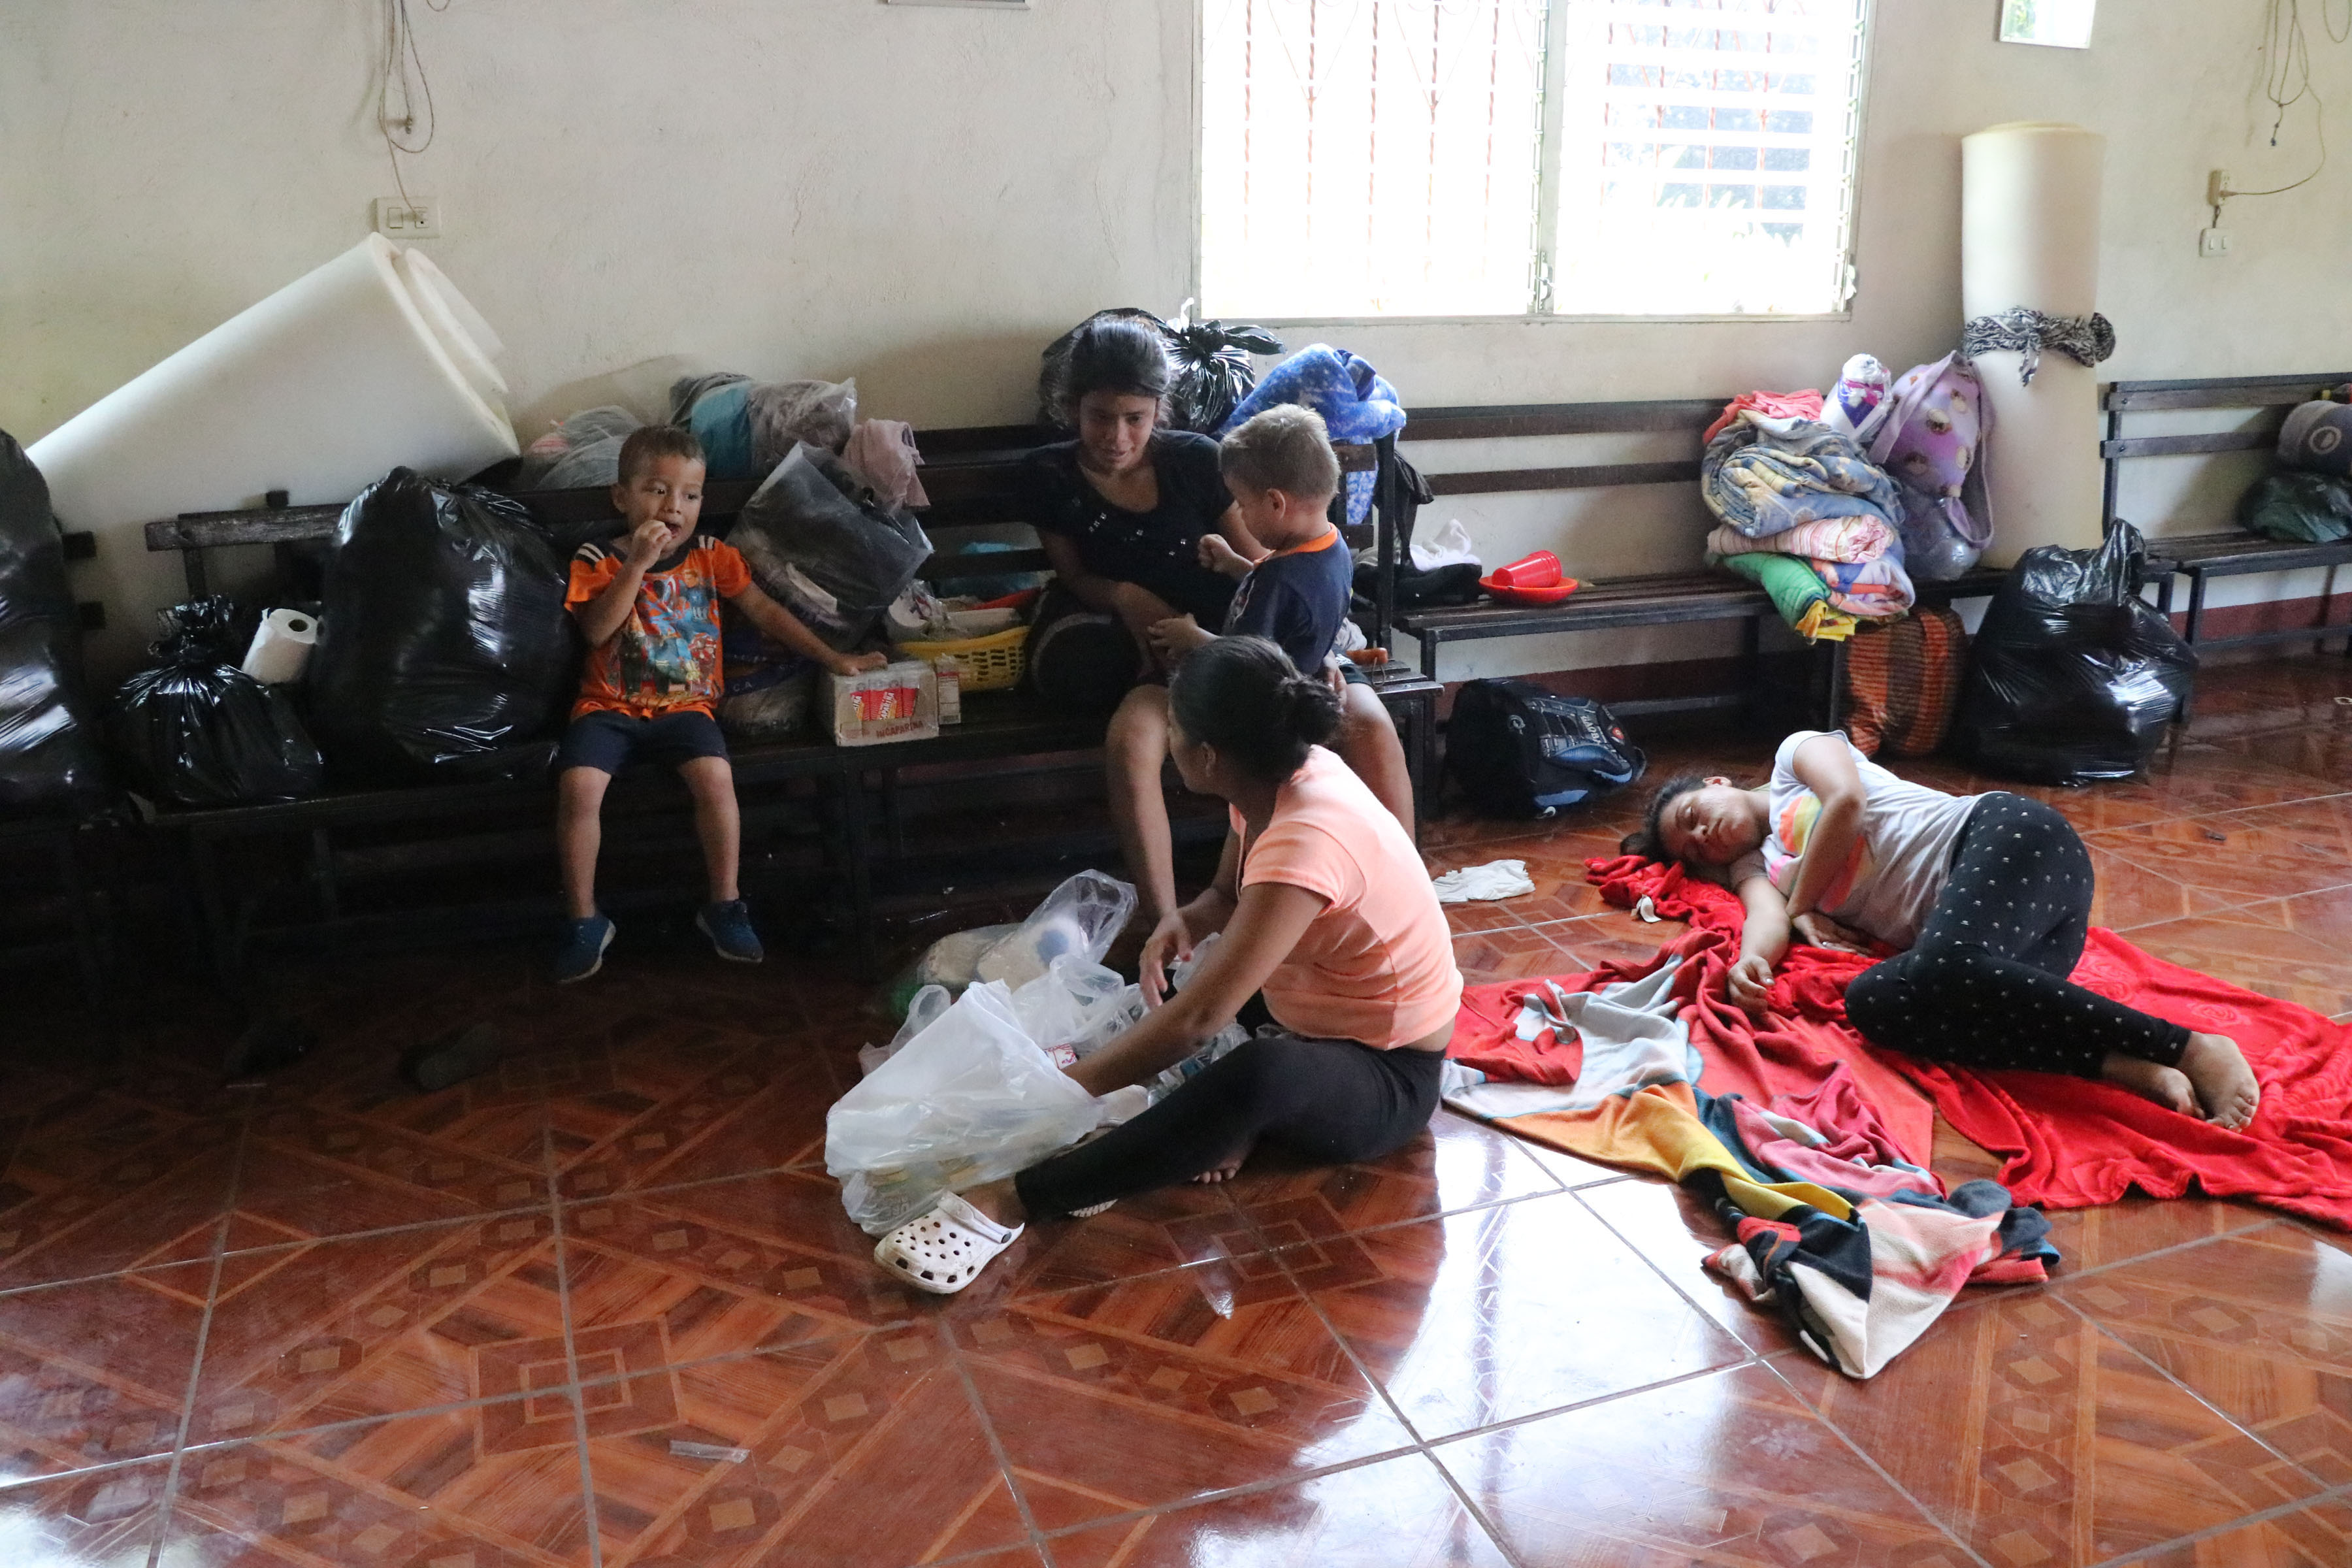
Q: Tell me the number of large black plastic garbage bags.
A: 5